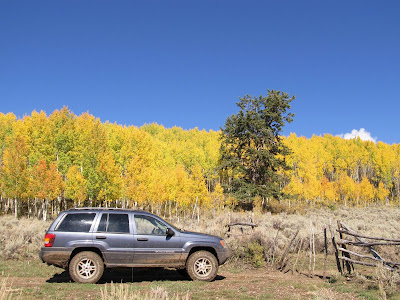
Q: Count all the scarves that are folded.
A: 0